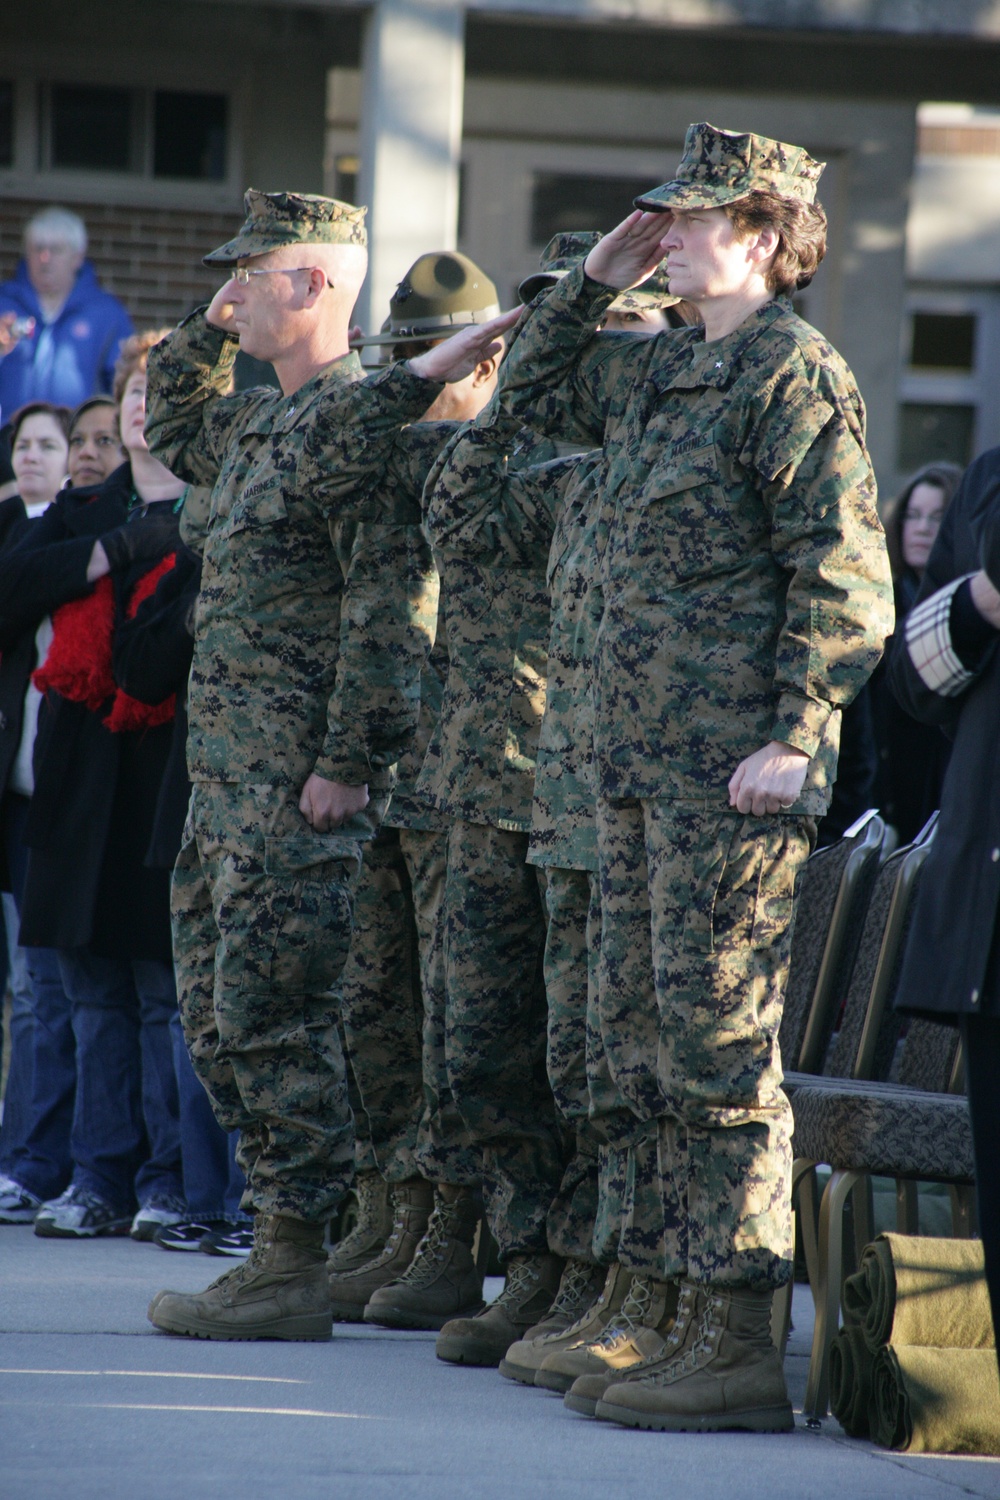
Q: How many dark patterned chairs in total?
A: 3